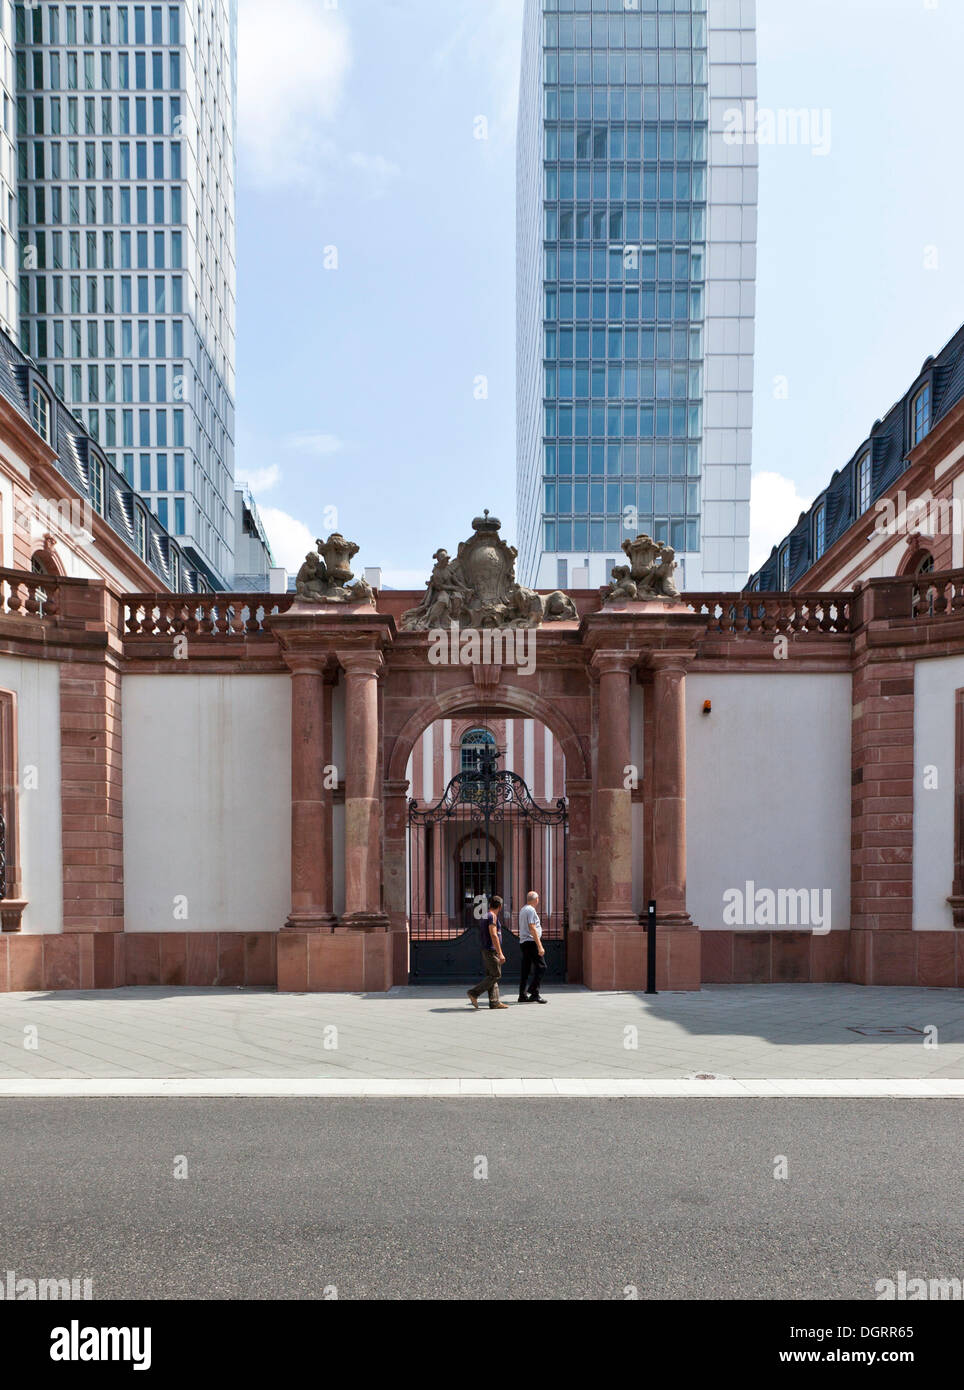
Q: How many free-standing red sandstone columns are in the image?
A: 4